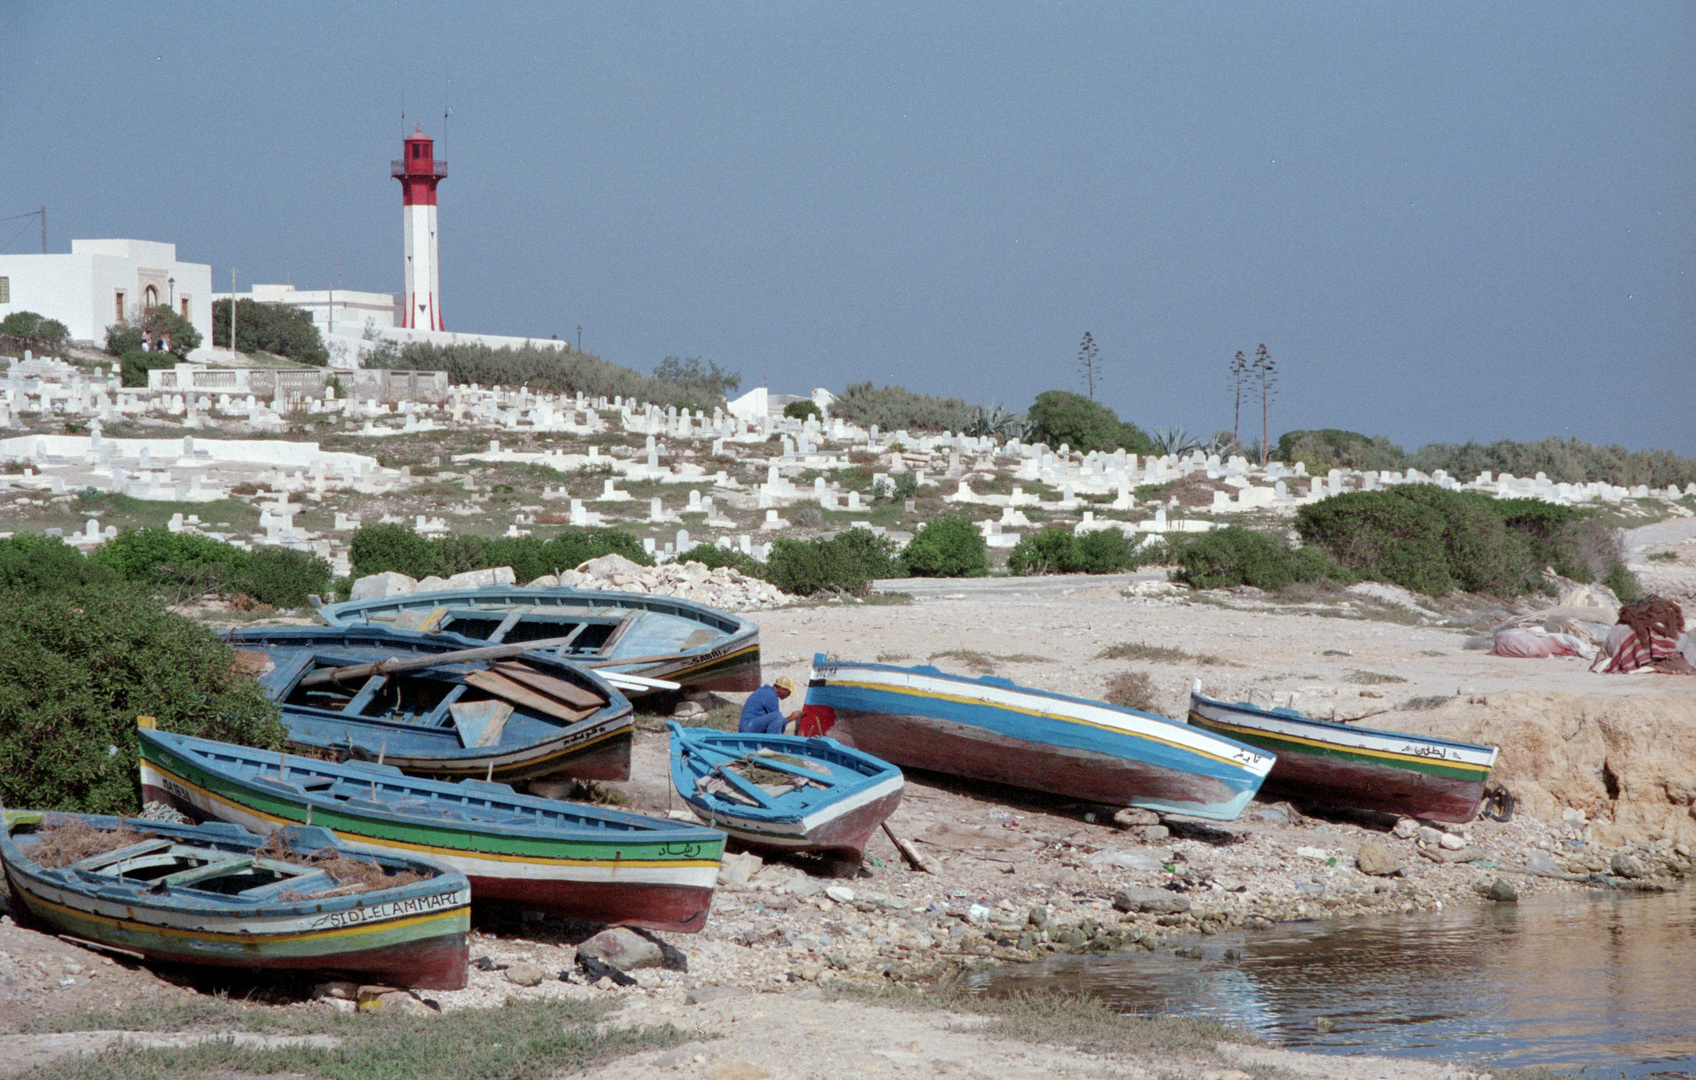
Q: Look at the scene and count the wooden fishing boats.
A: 7